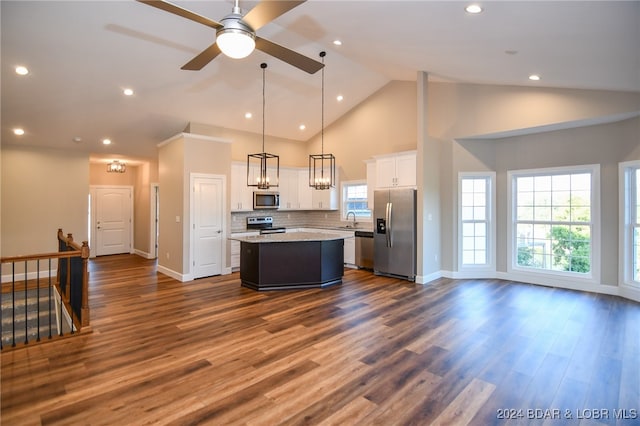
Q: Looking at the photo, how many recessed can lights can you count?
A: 10